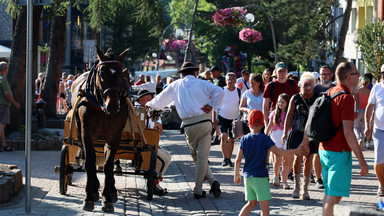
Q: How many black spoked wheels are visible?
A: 2